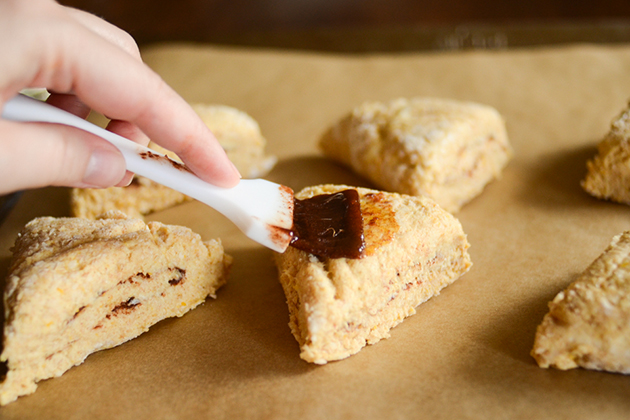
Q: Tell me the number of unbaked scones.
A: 6